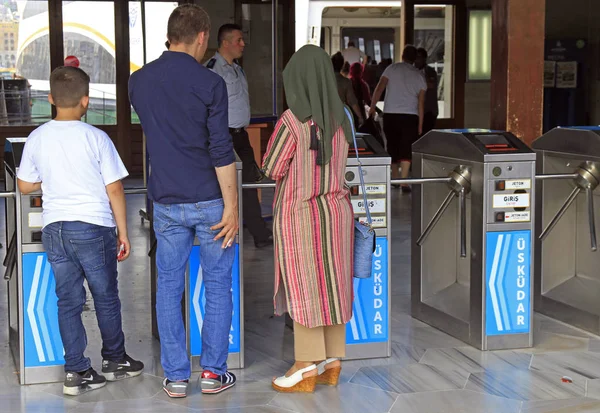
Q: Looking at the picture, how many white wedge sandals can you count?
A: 2